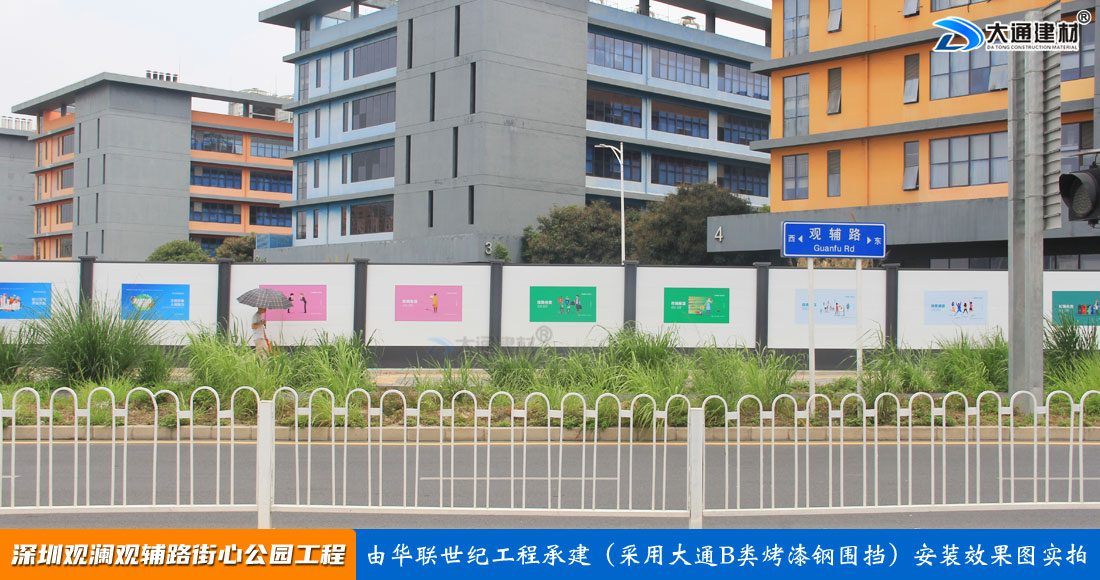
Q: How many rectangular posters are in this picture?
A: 9